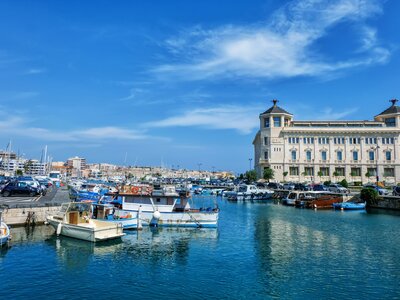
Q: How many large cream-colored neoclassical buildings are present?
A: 1